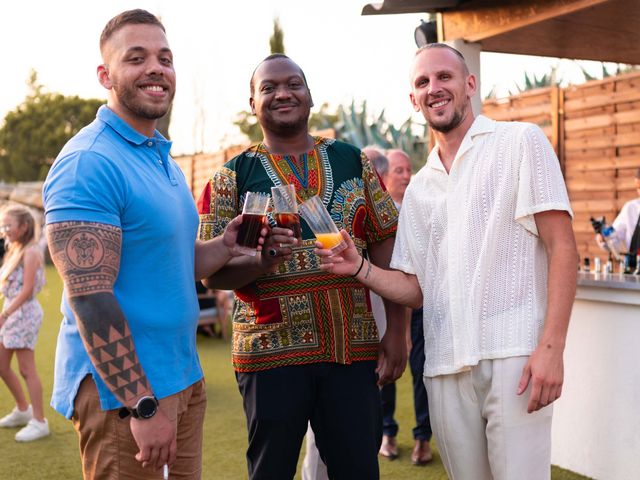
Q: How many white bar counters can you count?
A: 1